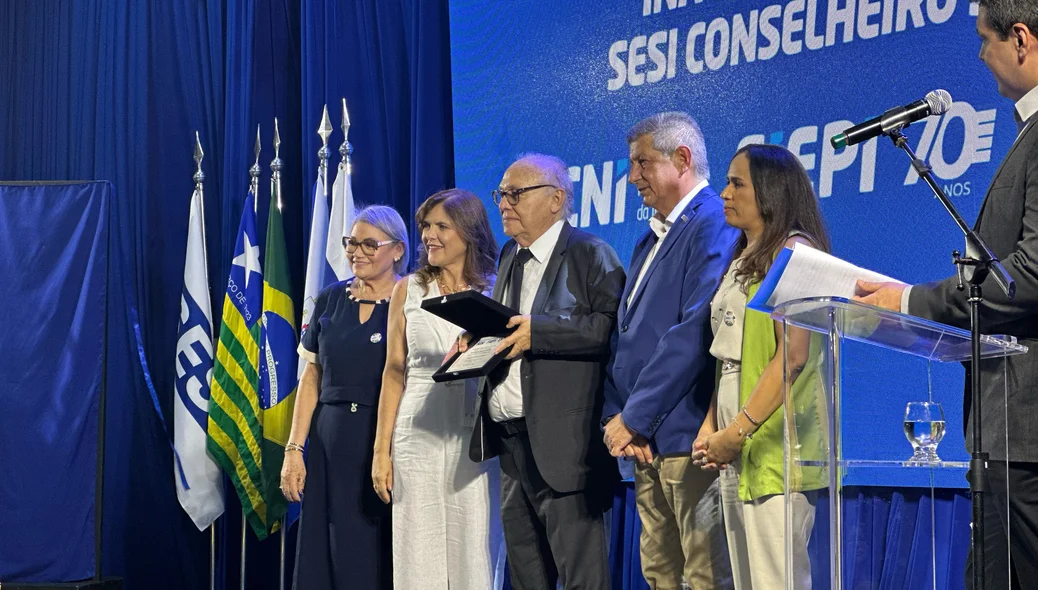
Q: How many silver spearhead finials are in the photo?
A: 5